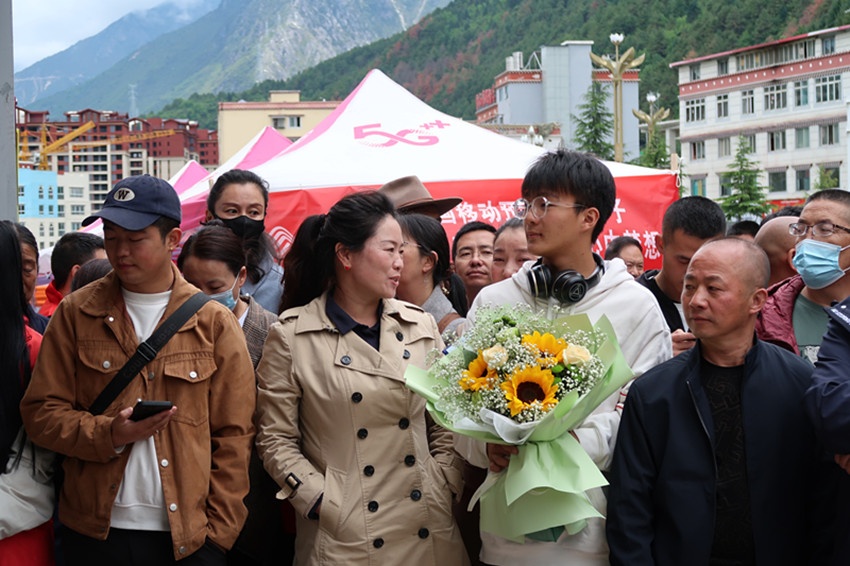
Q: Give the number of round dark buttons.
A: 12